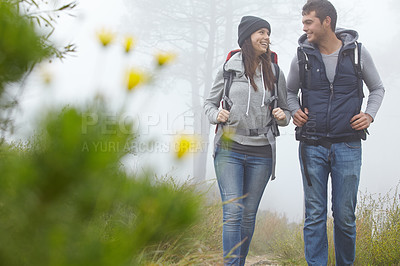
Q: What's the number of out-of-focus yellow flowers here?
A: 5